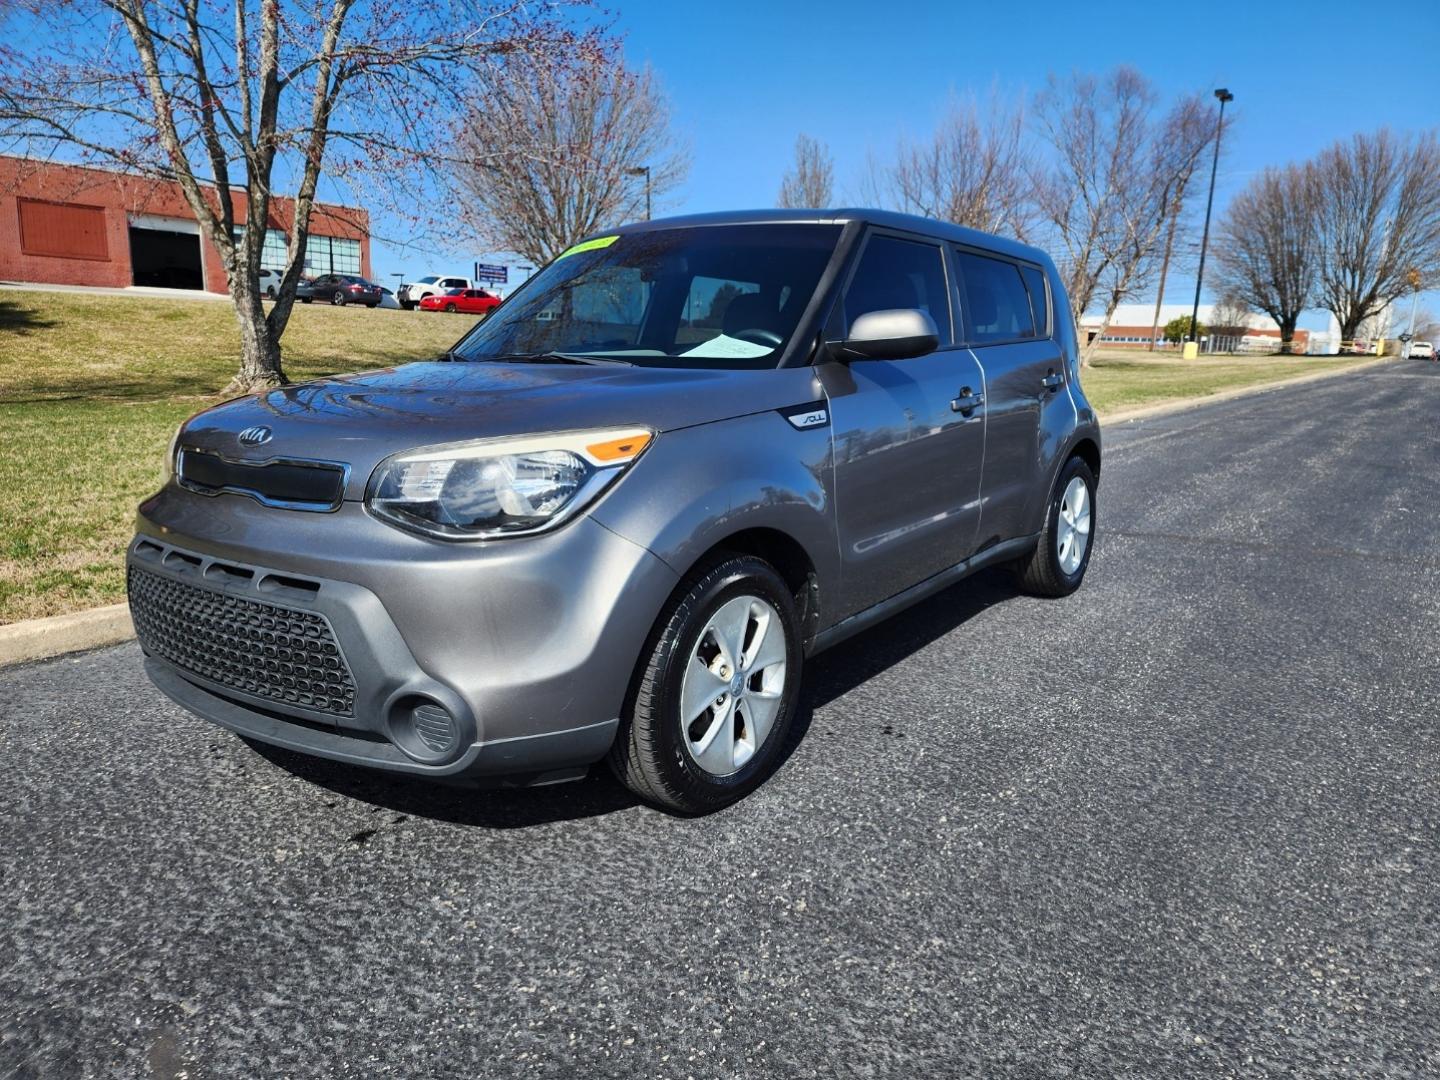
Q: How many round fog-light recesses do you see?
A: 1